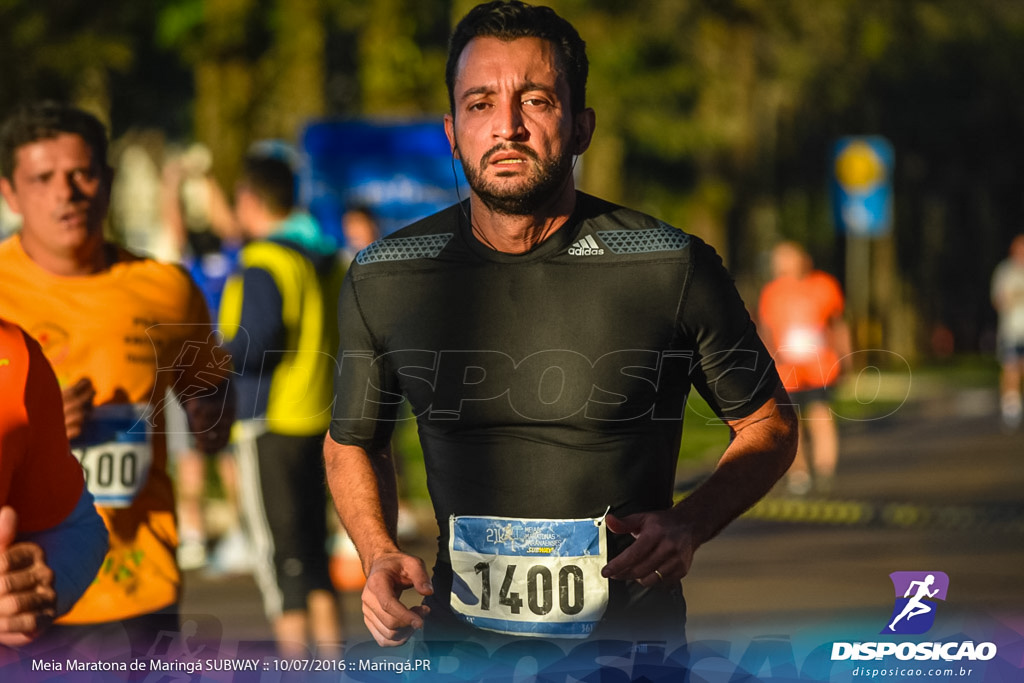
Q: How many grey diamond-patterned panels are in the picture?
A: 2